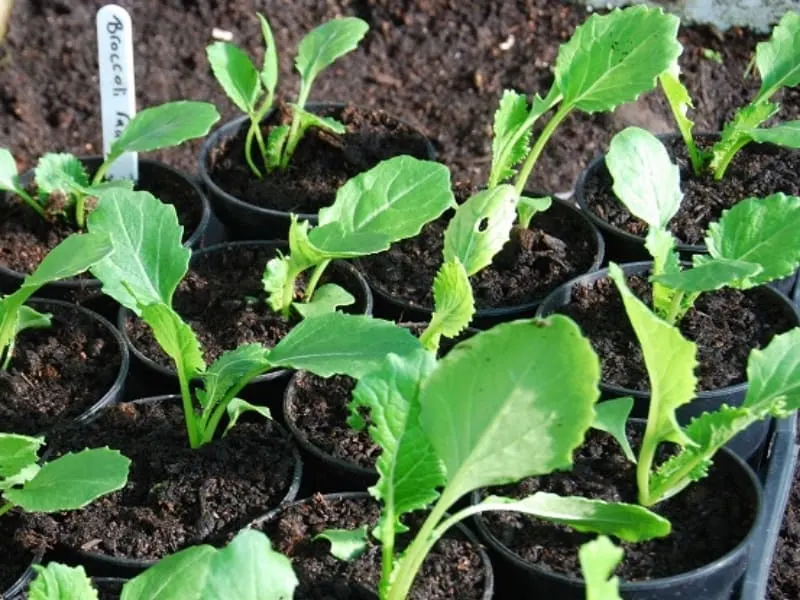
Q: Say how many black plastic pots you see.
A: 13